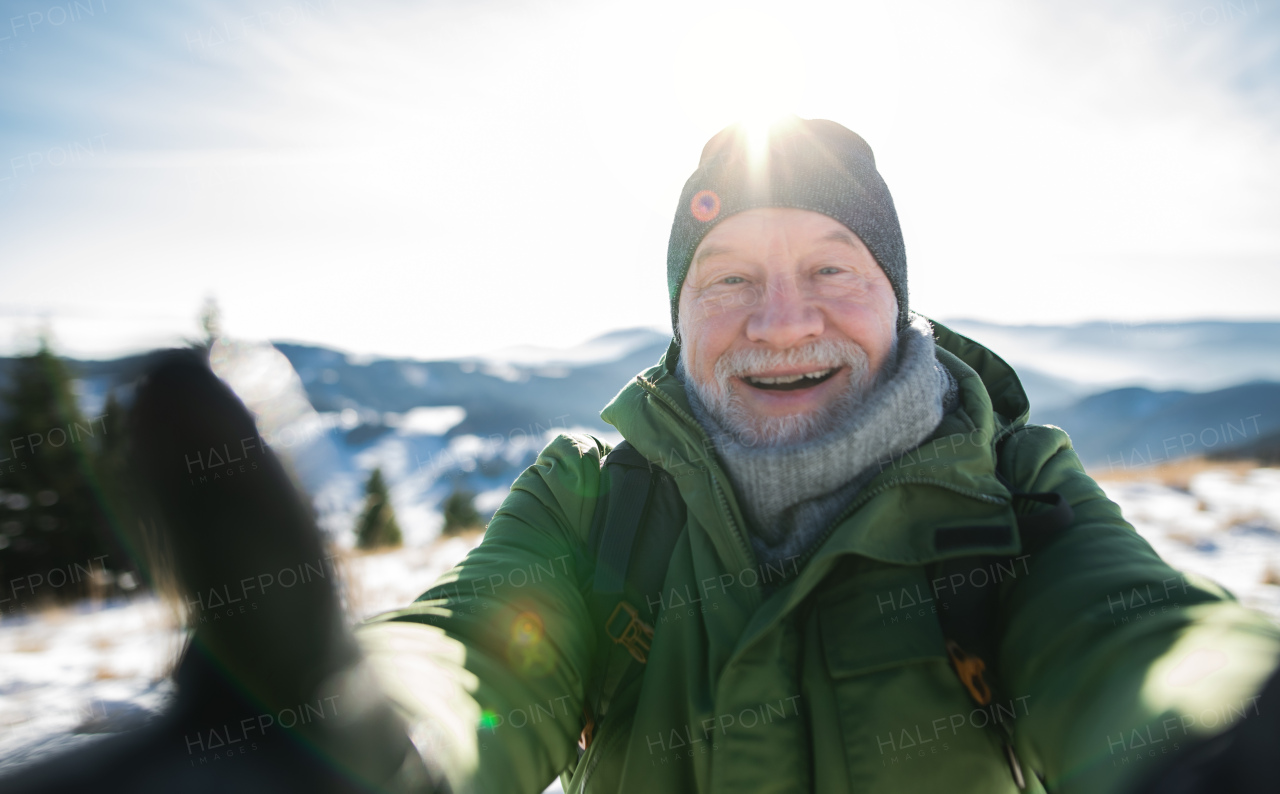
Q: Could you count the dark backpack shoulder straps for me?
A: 2